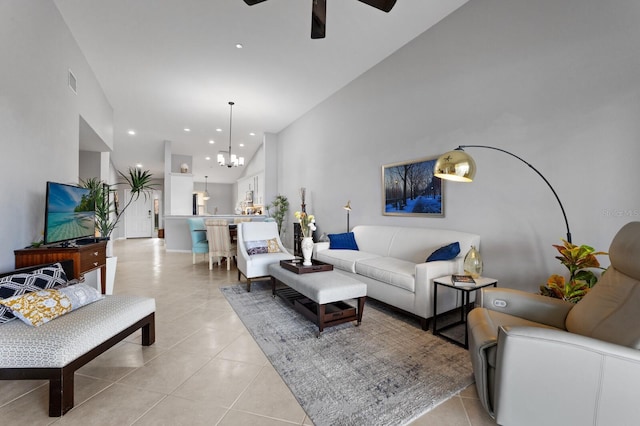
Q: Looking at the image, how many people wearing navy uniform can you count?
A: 0